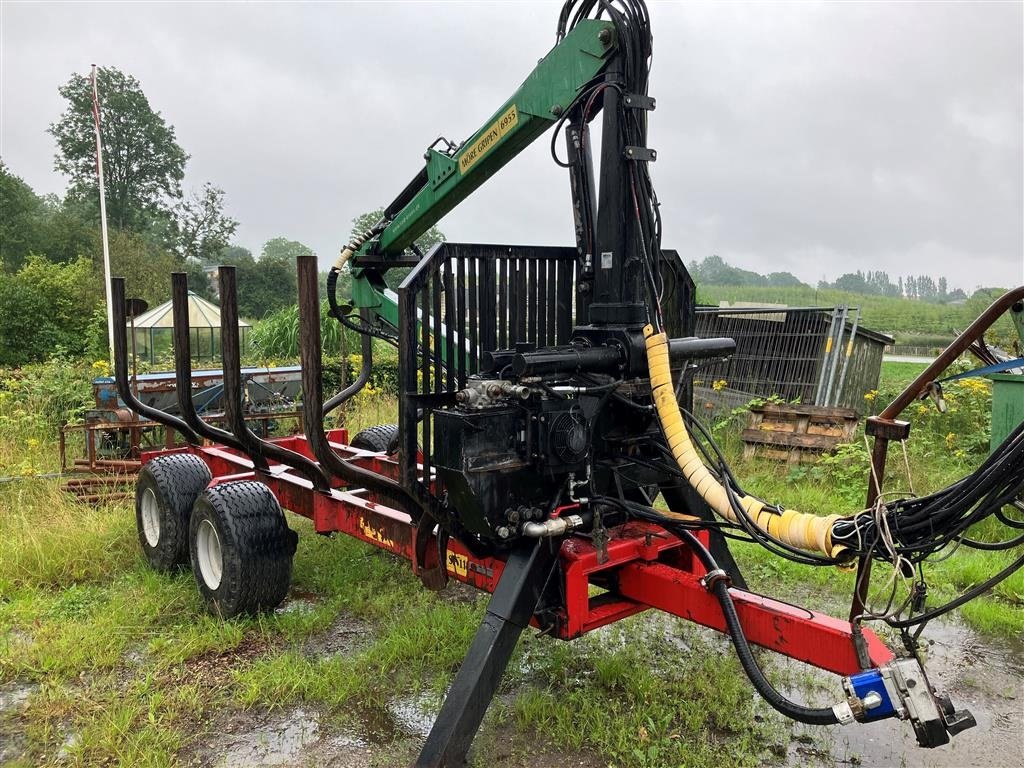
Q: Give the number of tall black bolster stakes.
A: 5